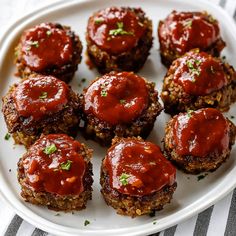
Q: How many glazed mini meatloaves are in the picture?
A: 9